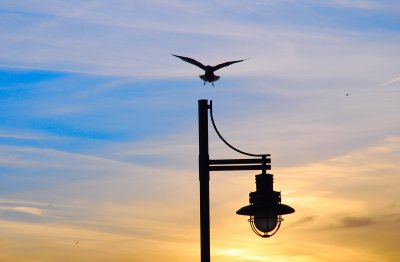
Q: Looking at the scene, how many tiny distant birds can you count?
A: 3